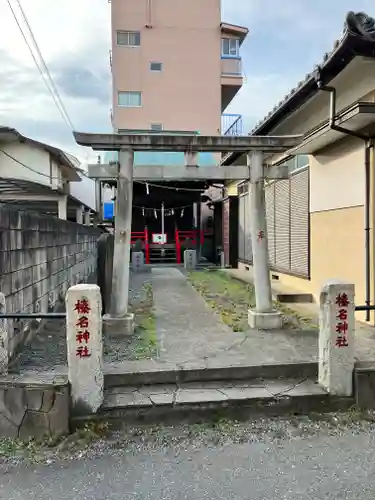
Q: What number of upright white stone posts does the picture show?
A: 2